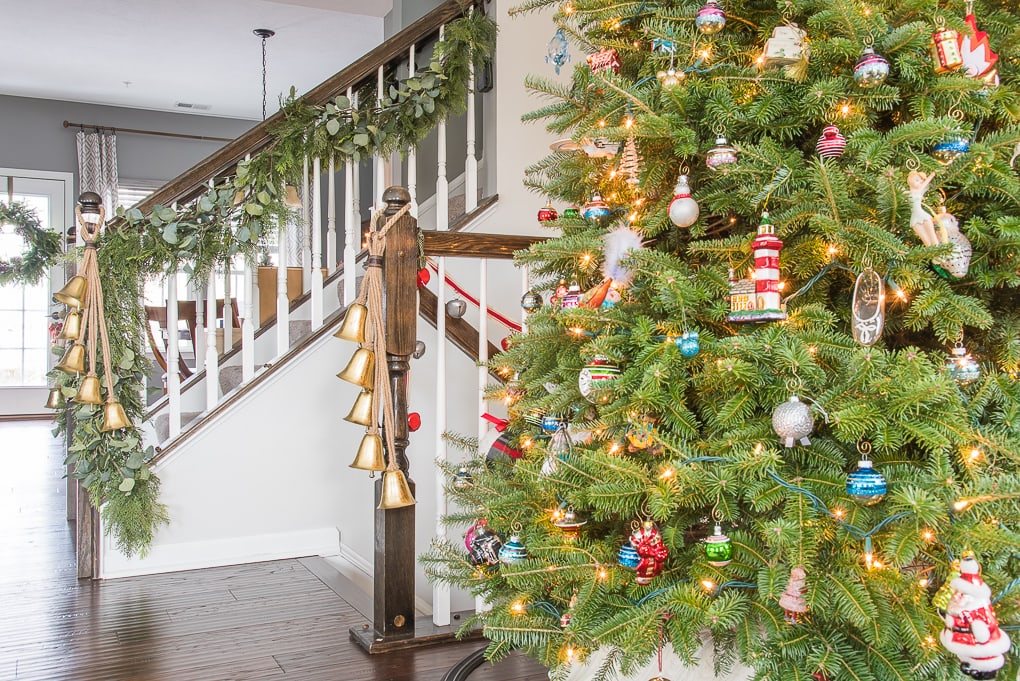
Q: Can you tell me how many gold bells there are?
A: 11